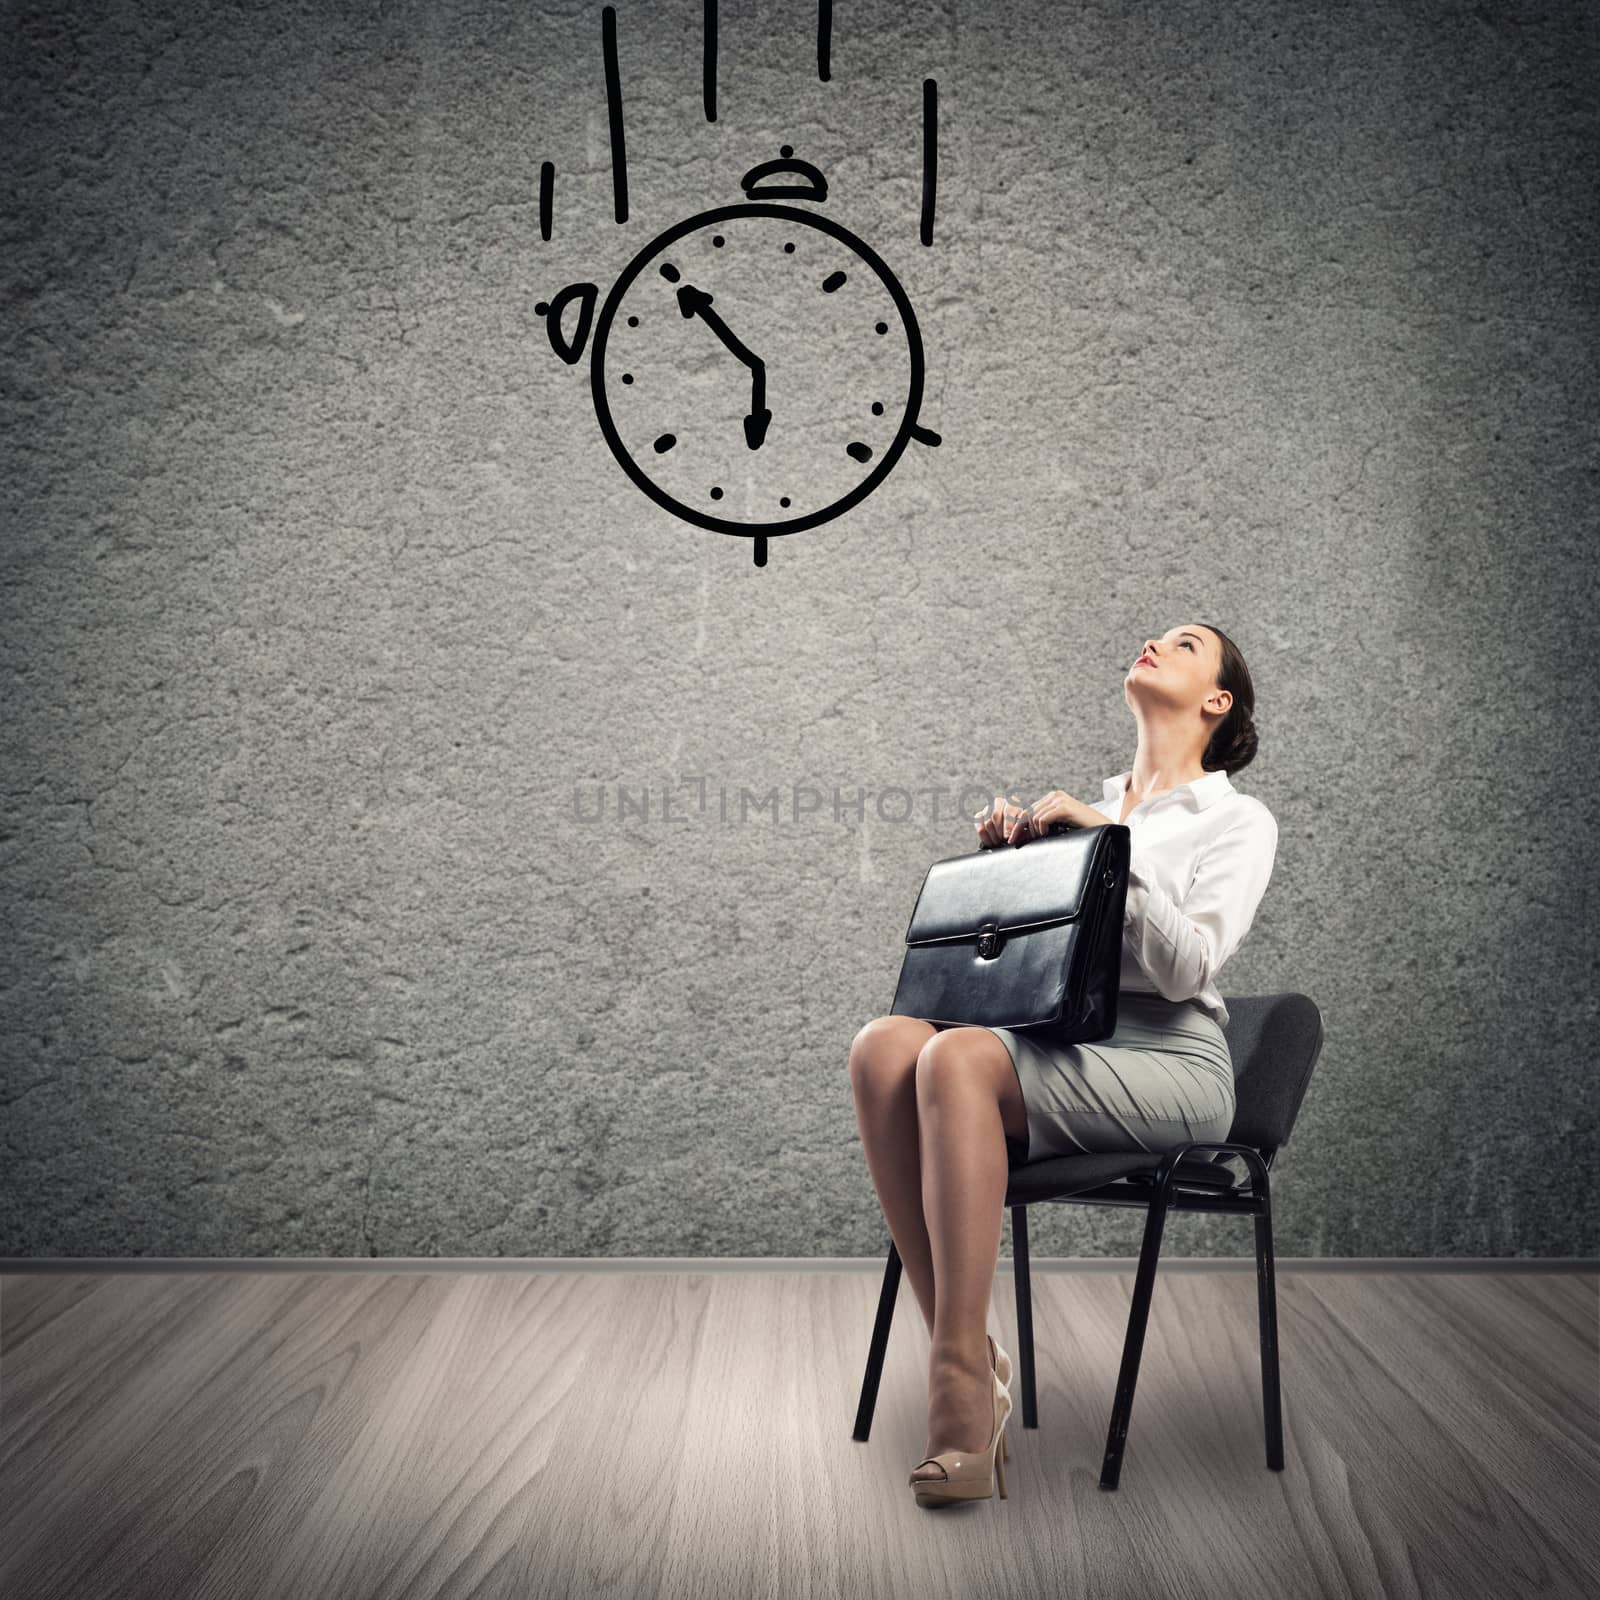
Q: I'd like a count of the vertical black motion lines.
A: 5